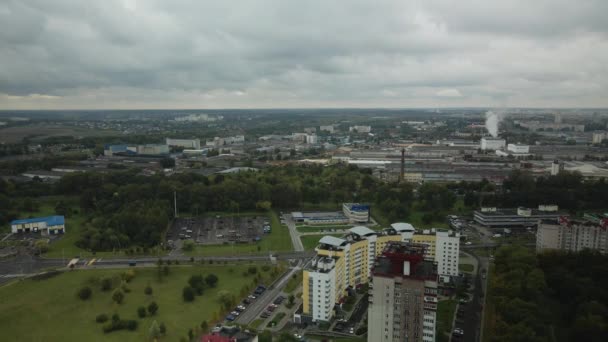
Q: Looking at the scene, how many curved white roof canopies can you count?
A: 3